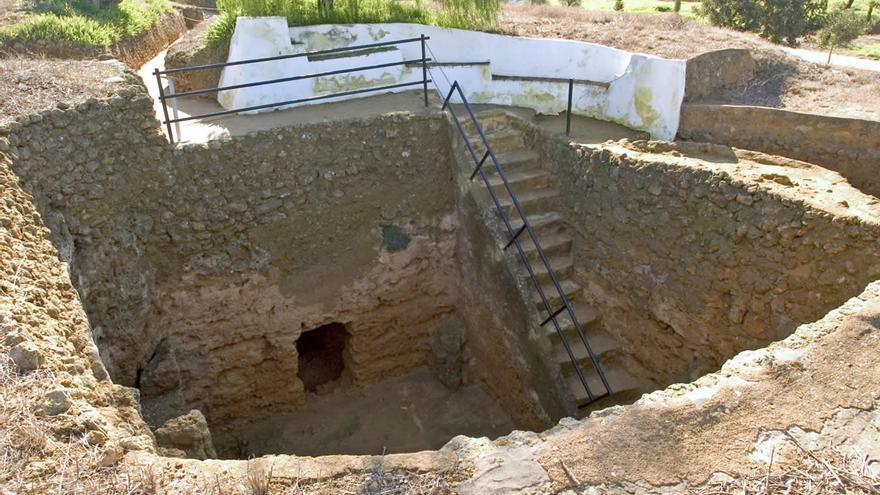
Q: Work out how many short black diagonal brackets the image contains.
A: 5